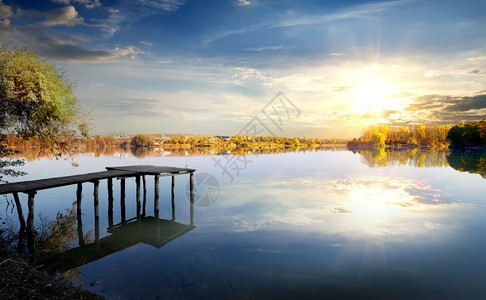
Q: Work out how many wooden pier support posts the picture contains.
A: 11